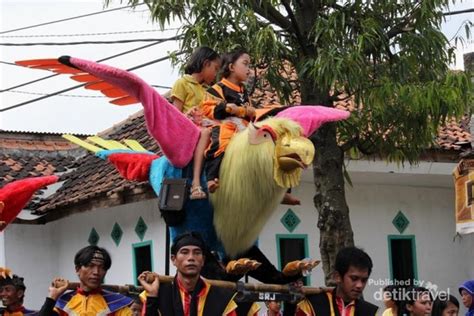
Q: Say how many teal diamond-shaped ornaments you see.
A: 5